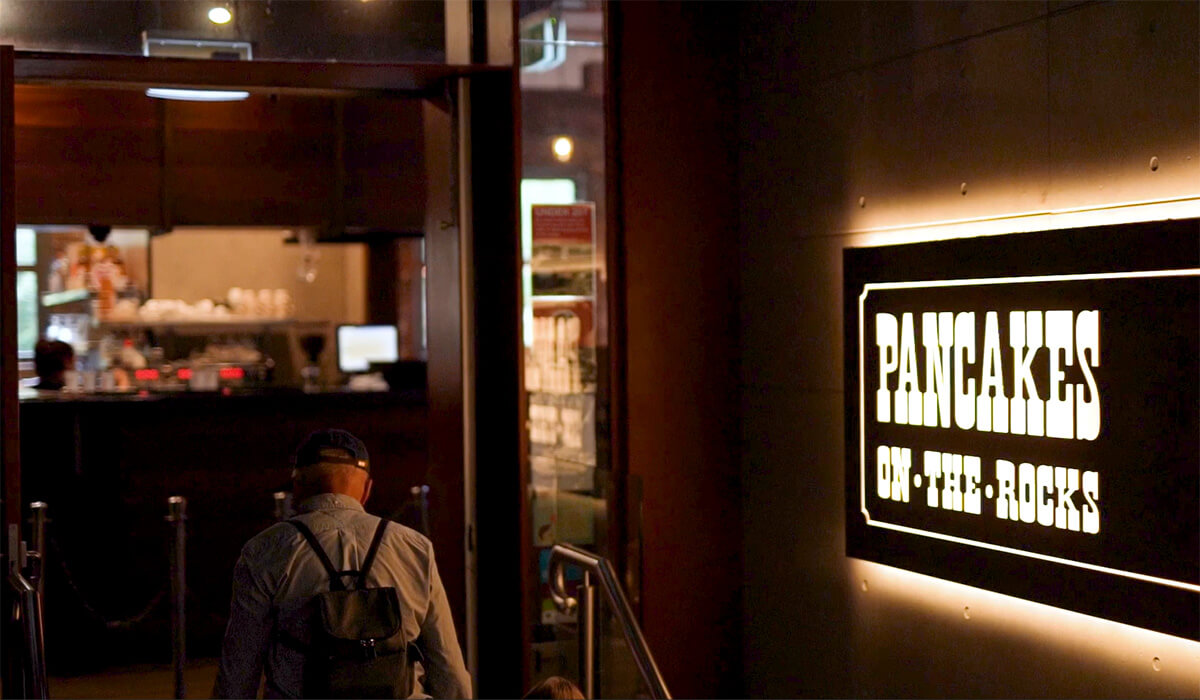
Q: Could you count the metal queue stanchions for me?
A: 4